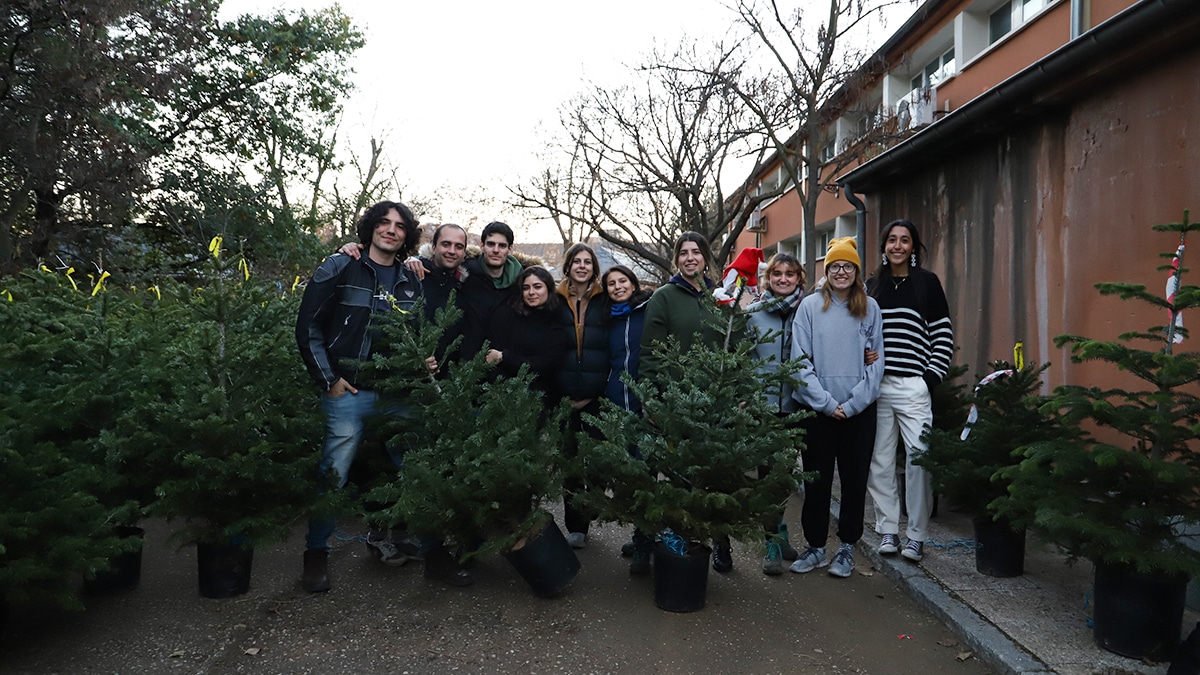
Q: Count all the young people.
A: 10